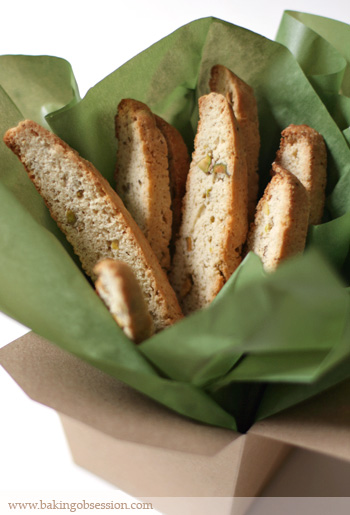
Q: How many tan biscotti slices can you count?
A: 8